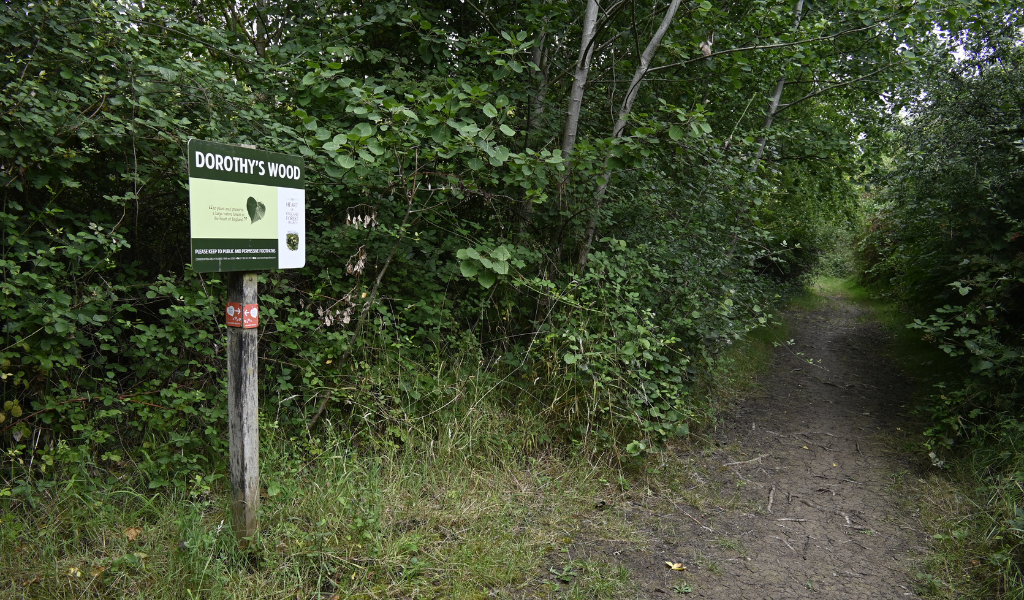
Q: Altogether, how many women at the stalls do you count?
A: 0